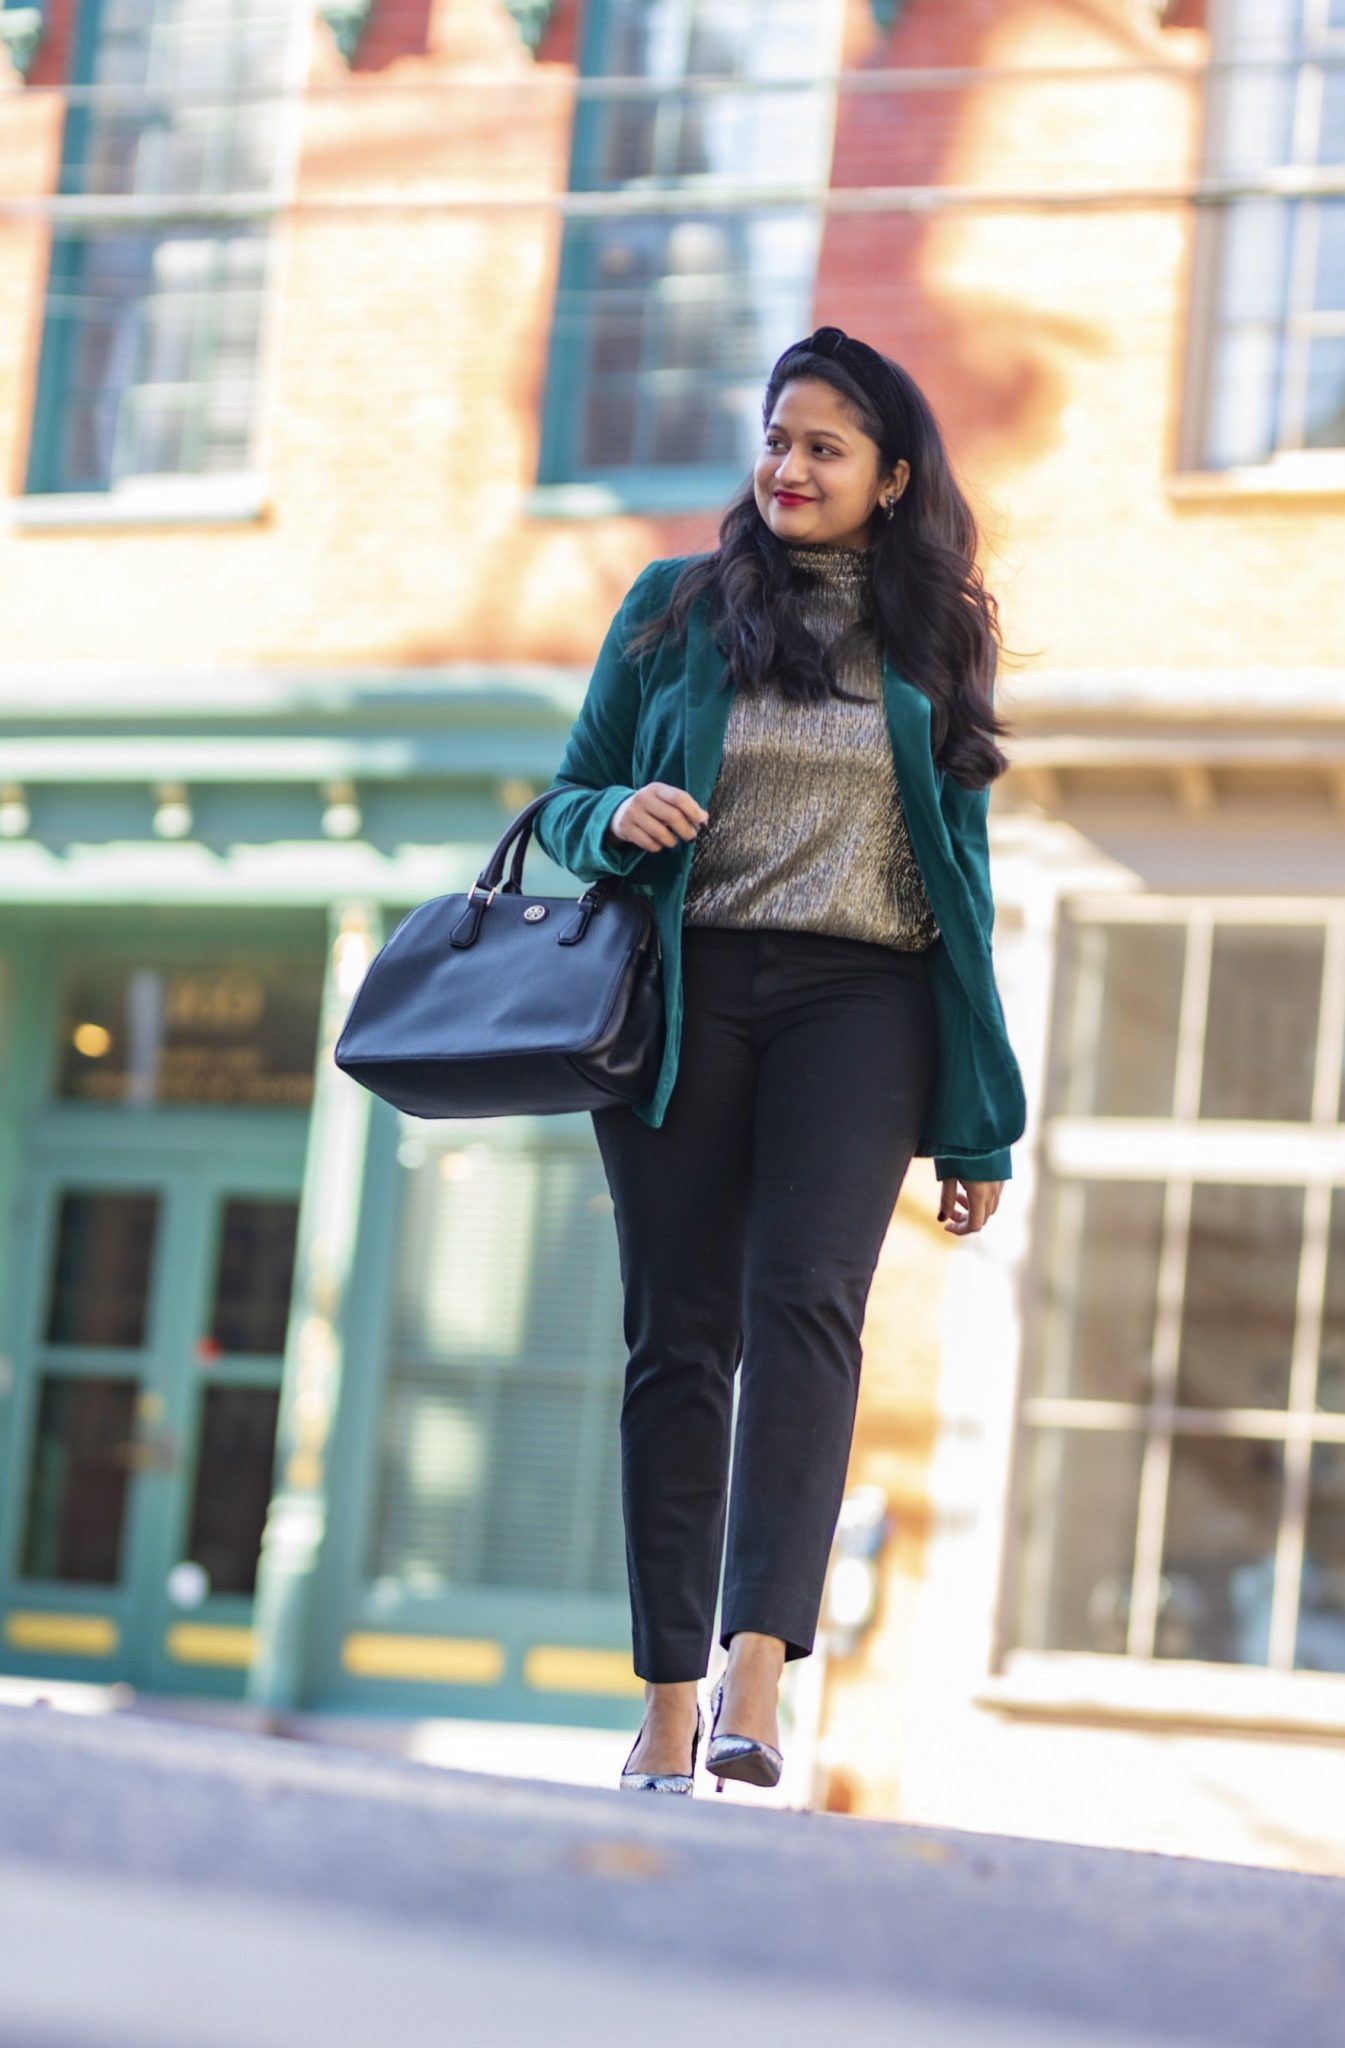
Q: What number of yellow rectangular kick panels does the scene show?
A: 4